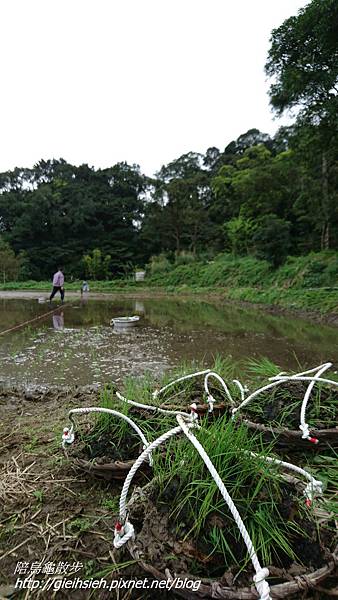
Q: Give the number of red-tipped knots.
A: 5